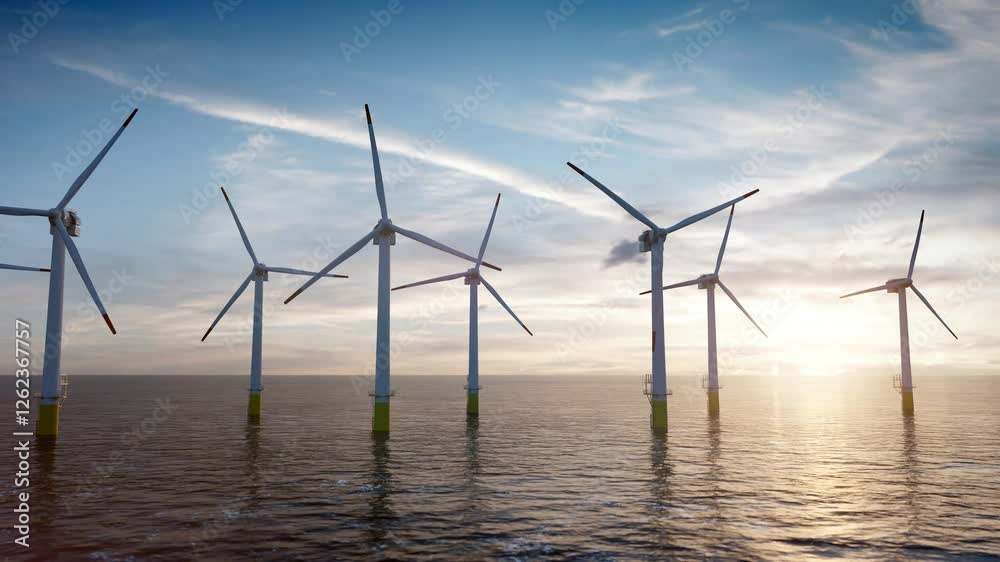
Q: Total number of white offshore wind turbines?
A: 7